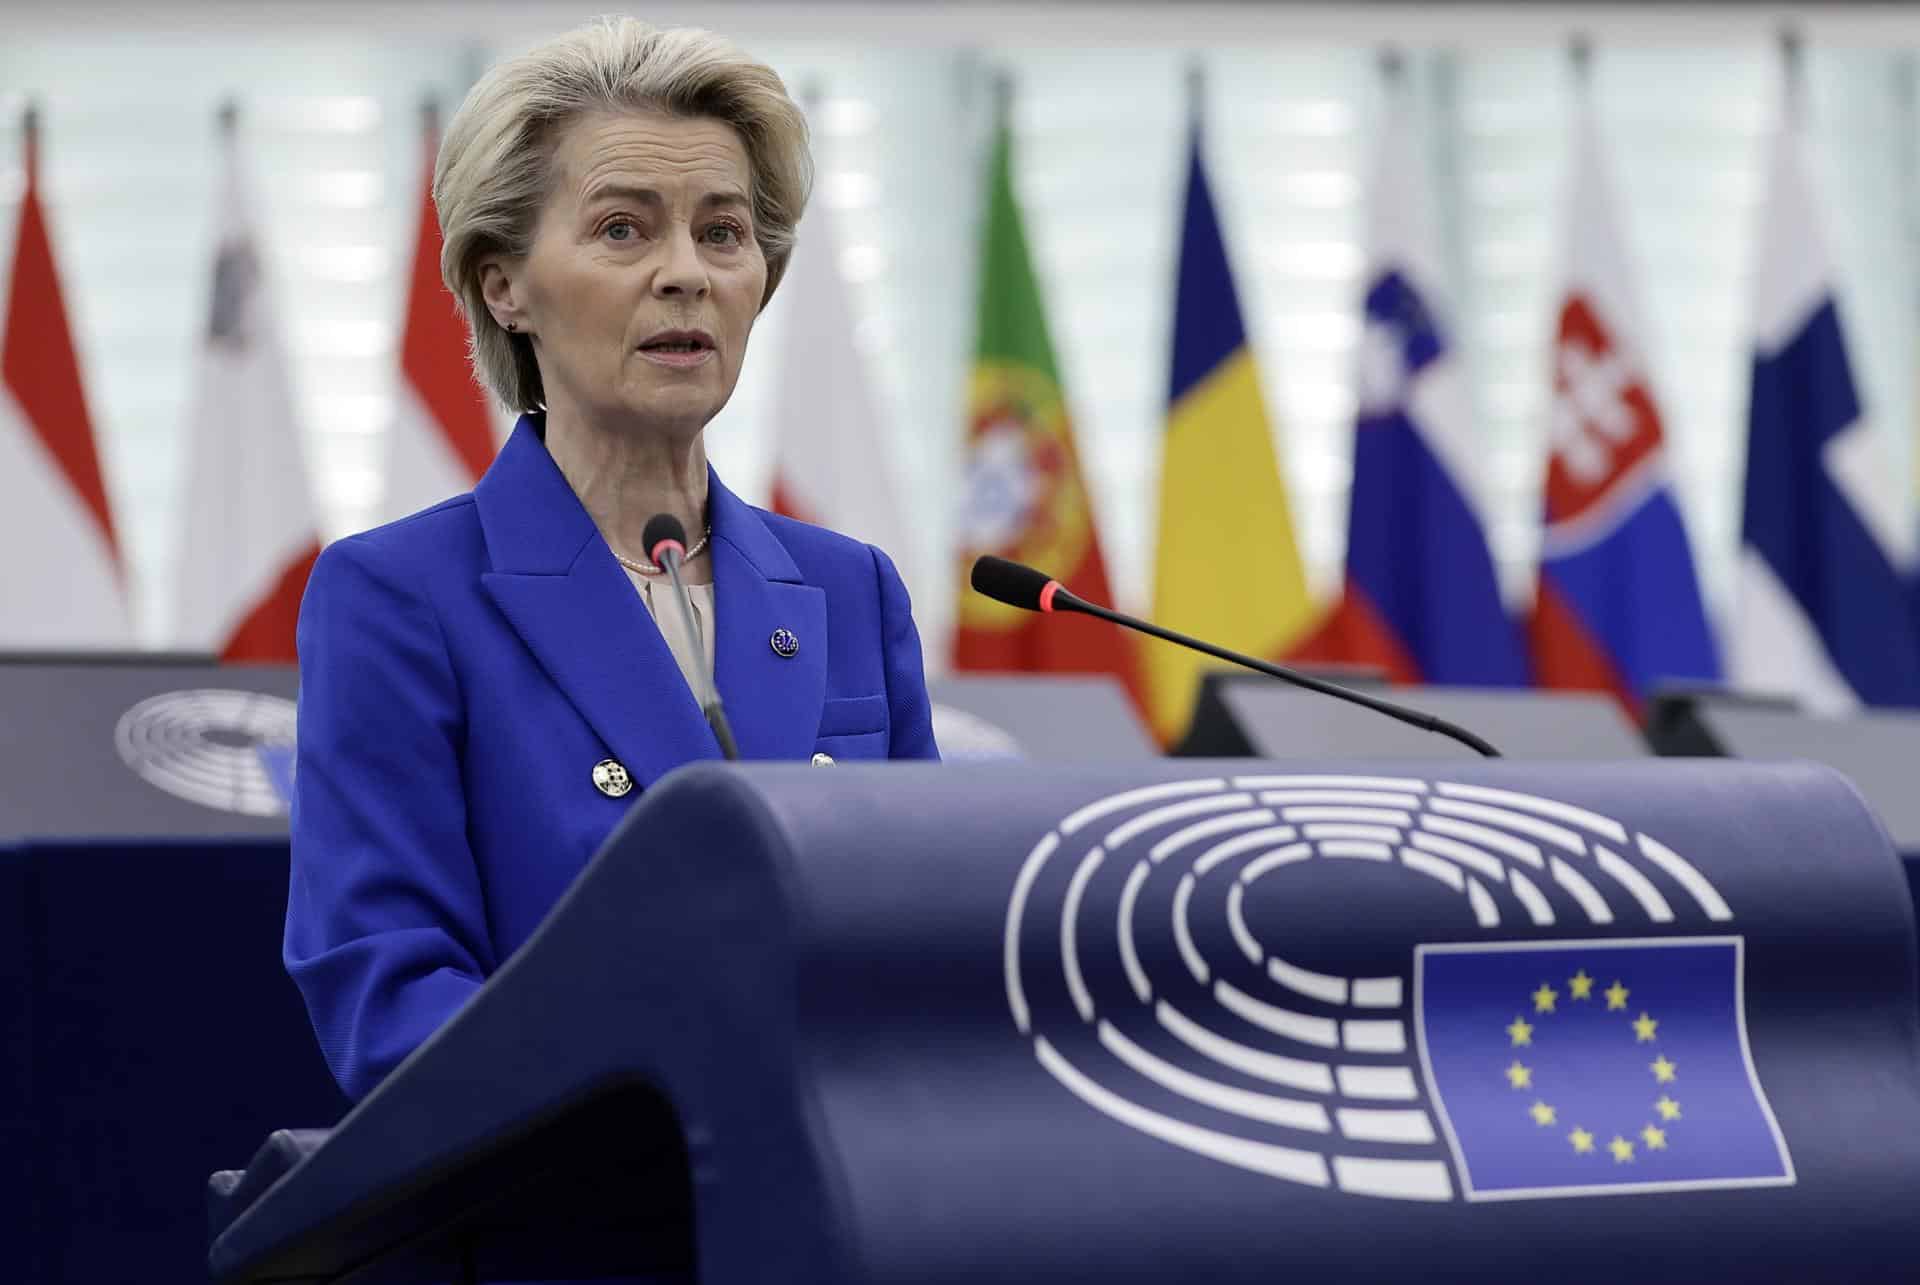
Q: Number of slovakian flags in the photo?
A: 1